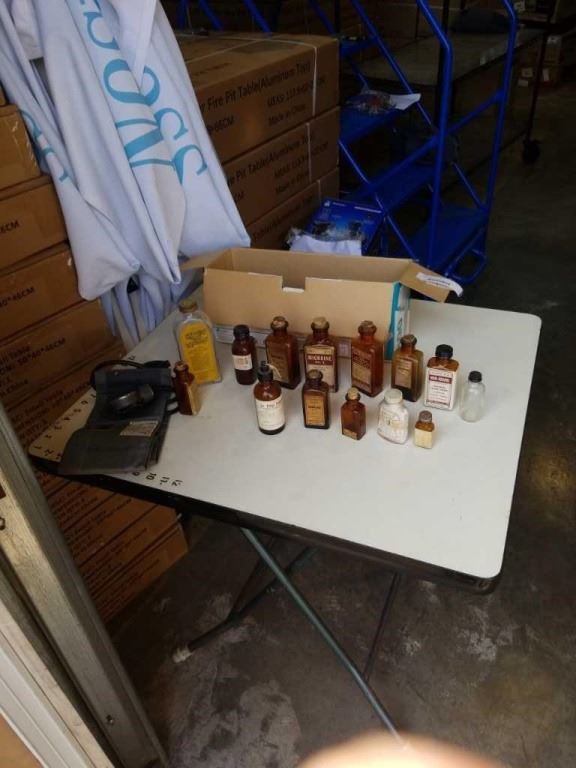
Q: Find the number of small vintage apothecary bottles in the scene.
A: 14